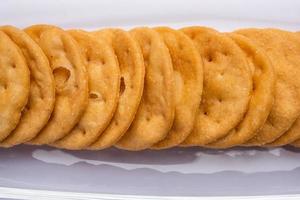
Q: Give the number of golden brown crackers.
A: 11